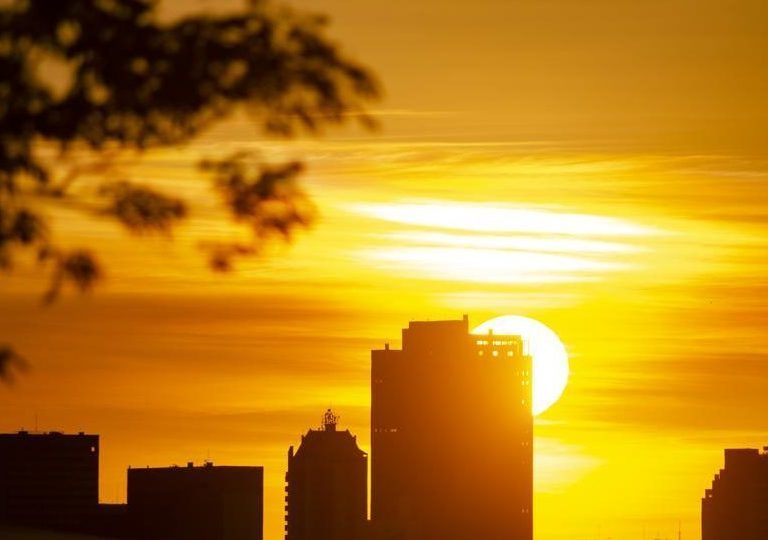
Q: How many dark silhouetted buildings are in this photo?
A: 5